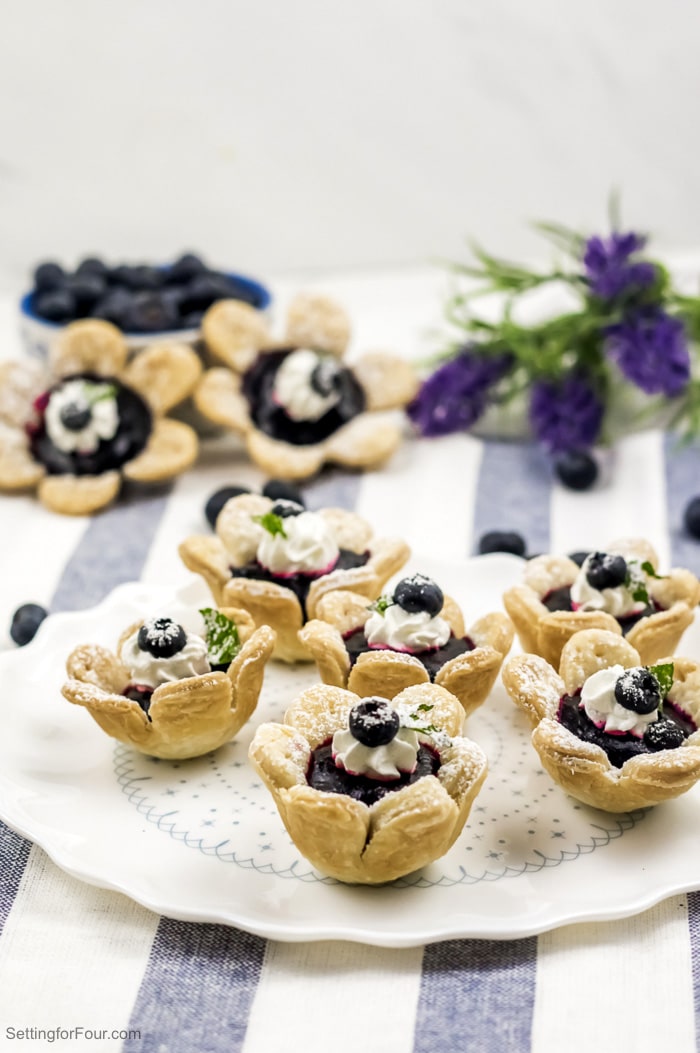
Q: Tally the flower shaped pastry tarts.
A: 8